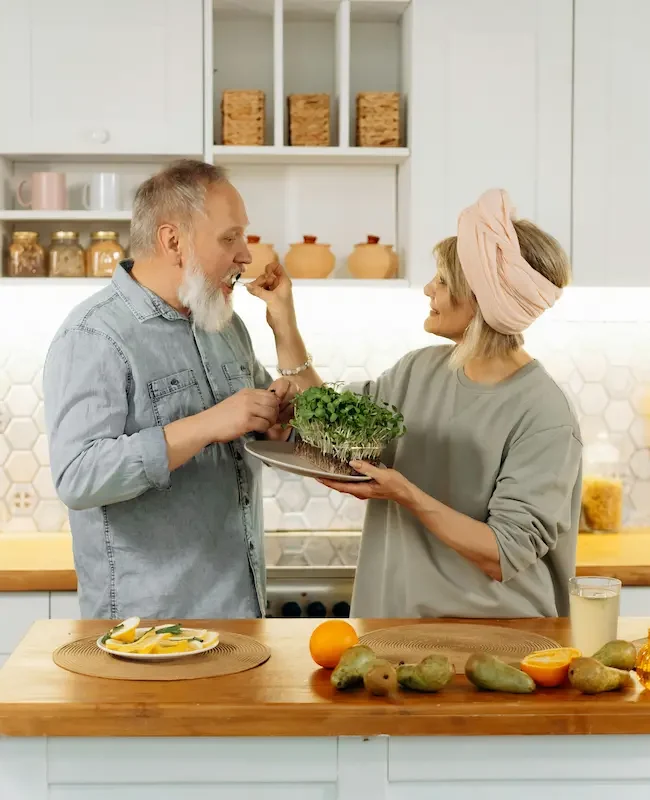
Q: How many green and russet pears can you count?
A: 6